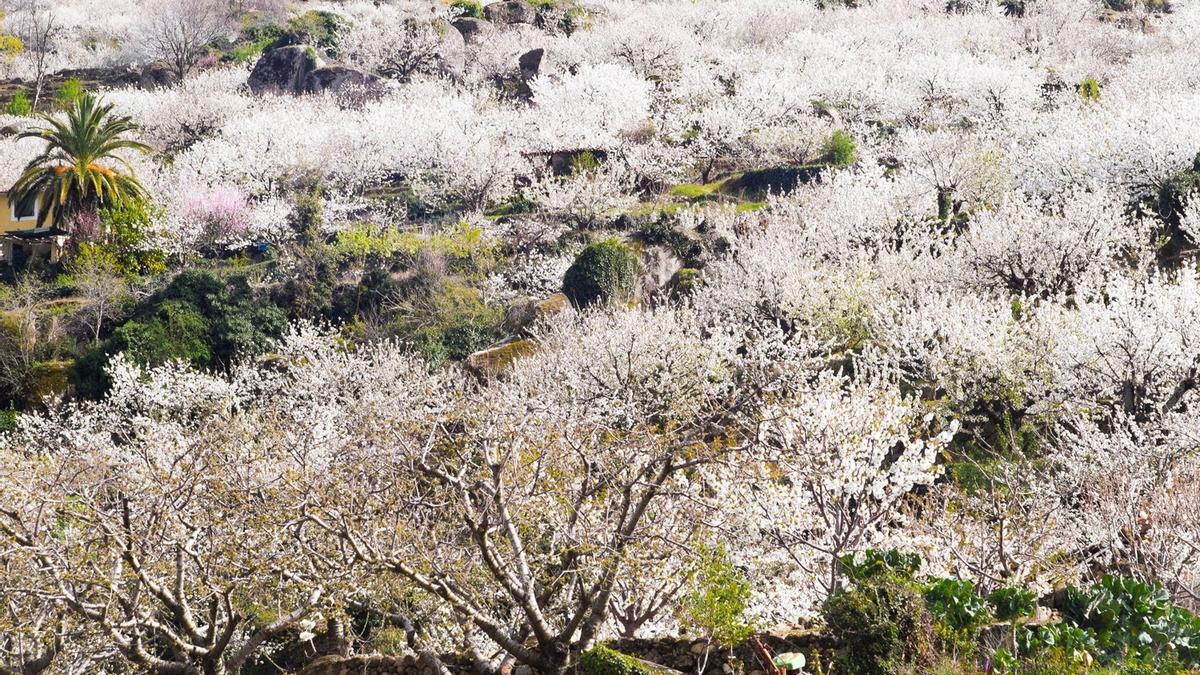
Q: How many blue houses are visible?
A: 0